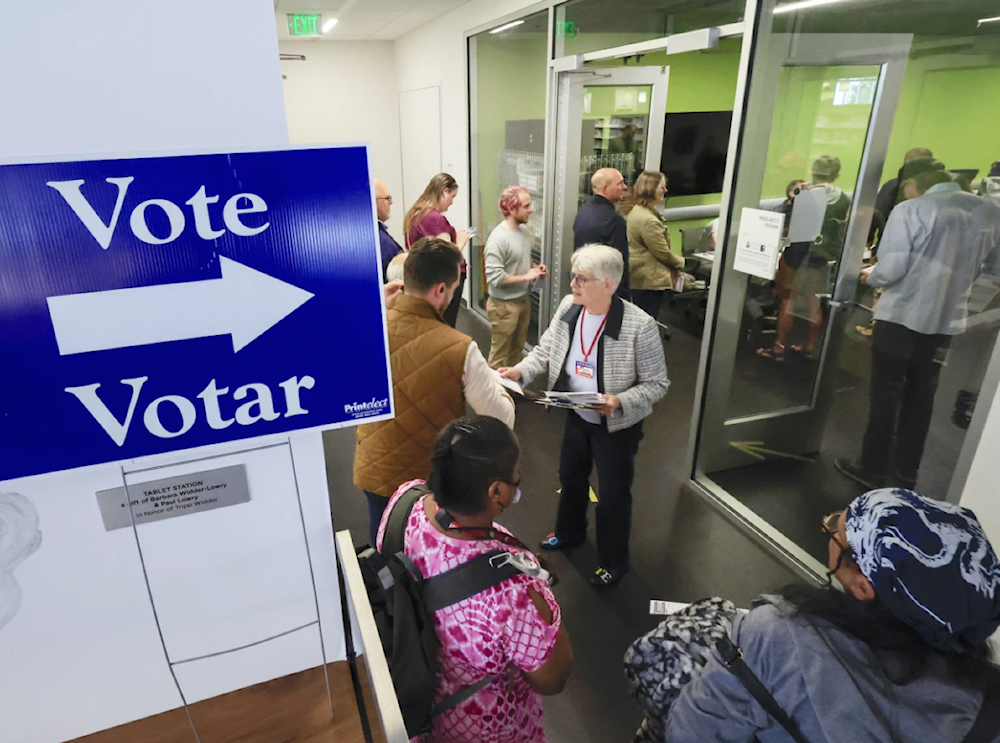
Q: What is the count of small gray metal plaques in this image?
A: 1